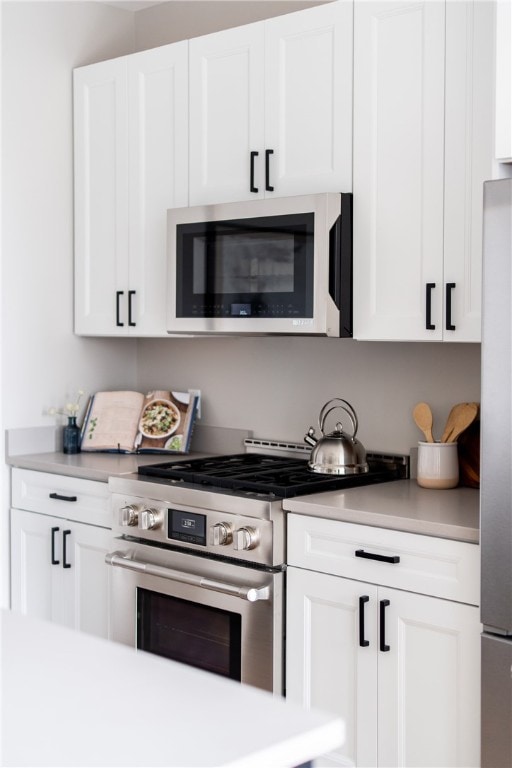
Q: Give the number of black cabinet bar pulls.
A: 12